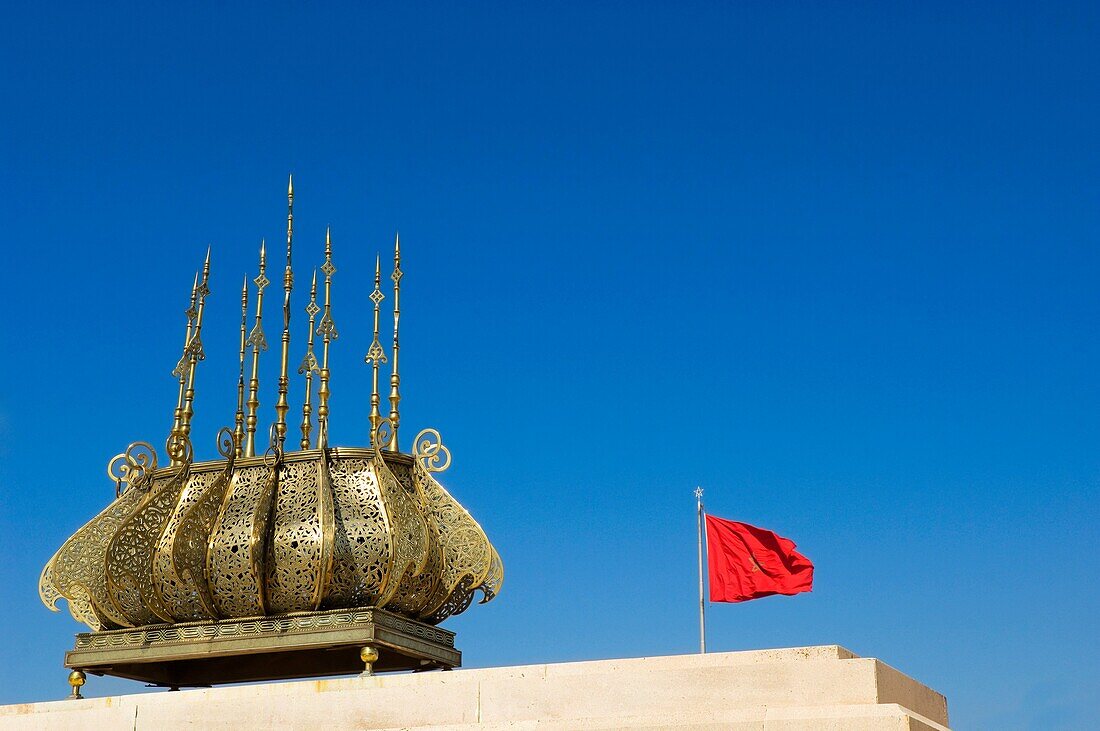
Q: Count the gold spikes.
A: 9